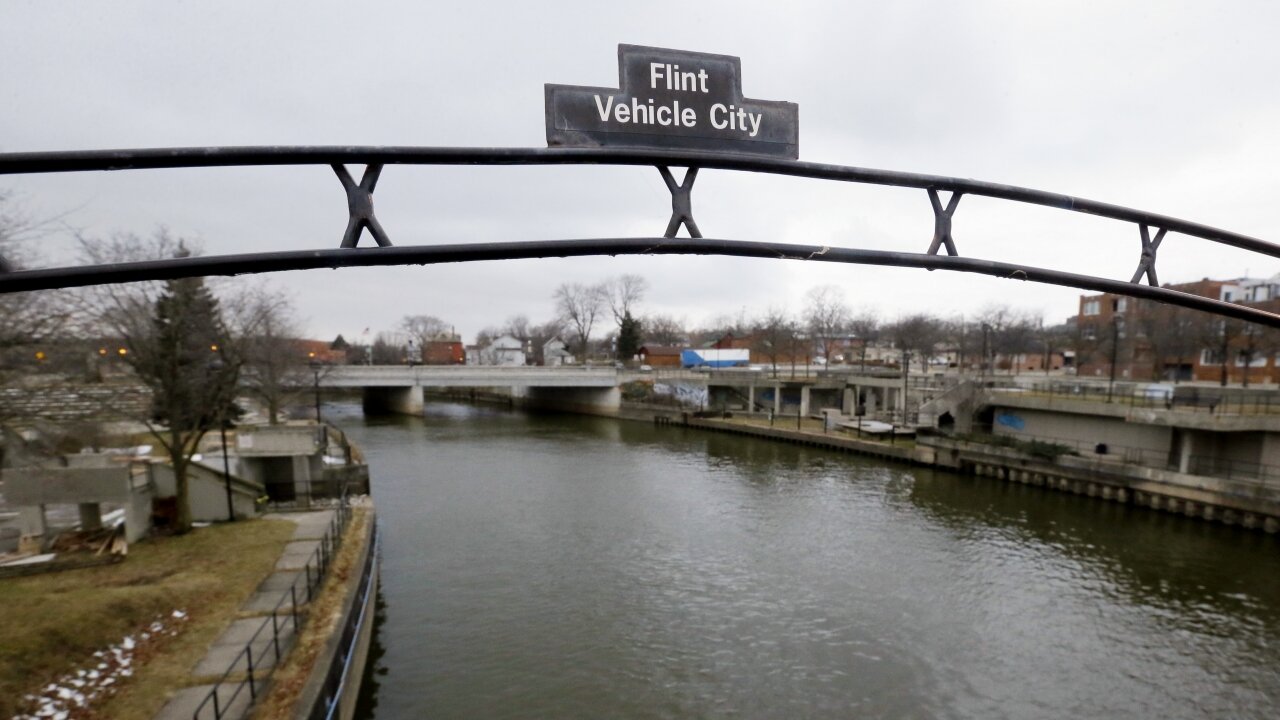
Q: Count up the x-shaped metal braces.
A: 4